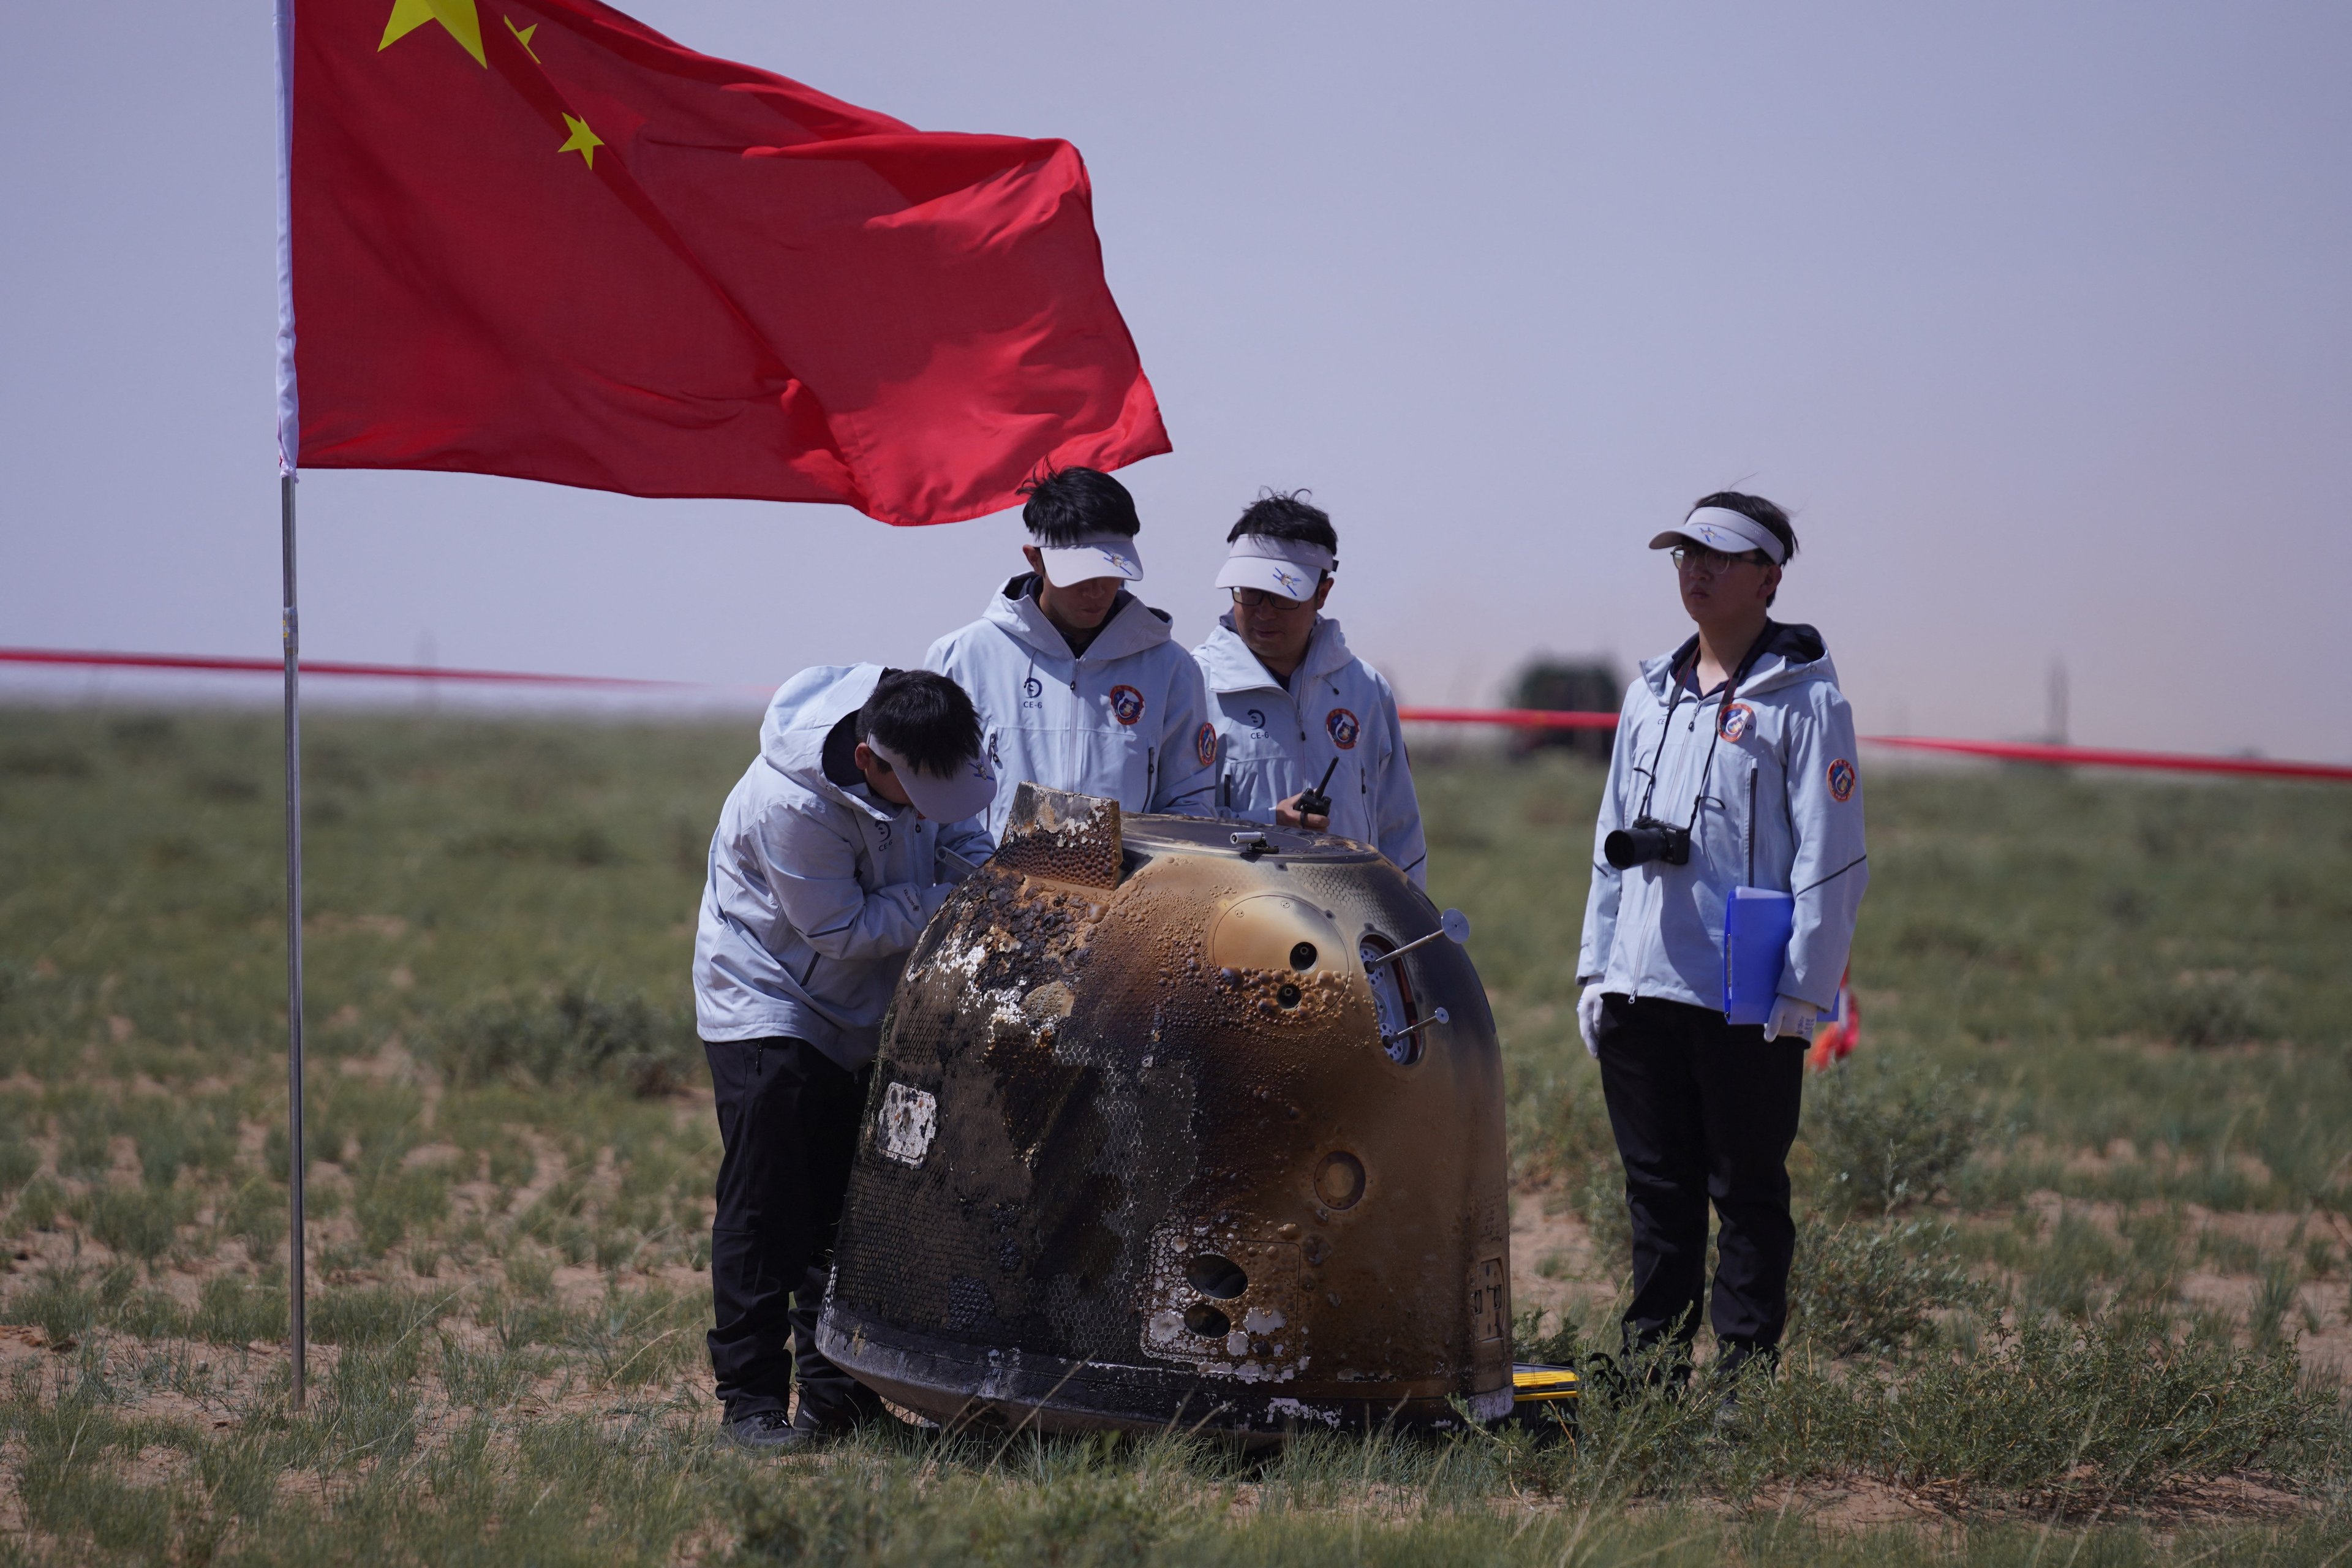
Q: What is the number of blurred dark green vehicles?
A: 1